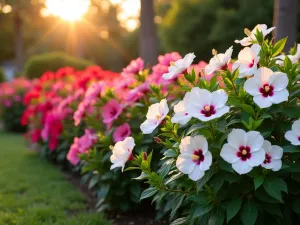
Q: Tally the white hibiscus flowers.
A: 14